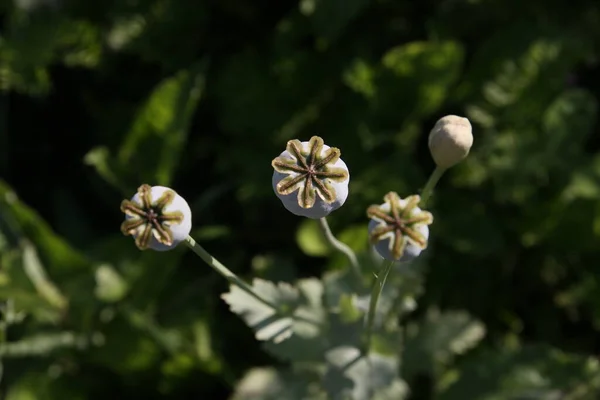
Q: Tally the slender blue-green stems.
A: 4